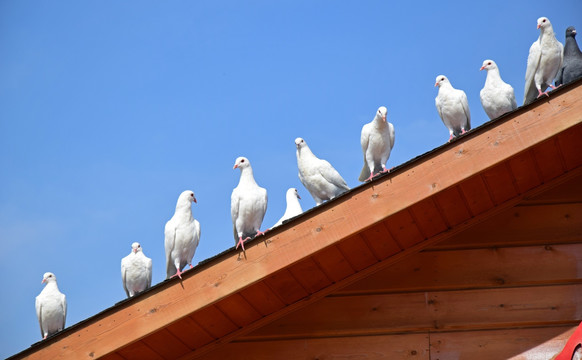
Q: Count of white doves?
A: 10